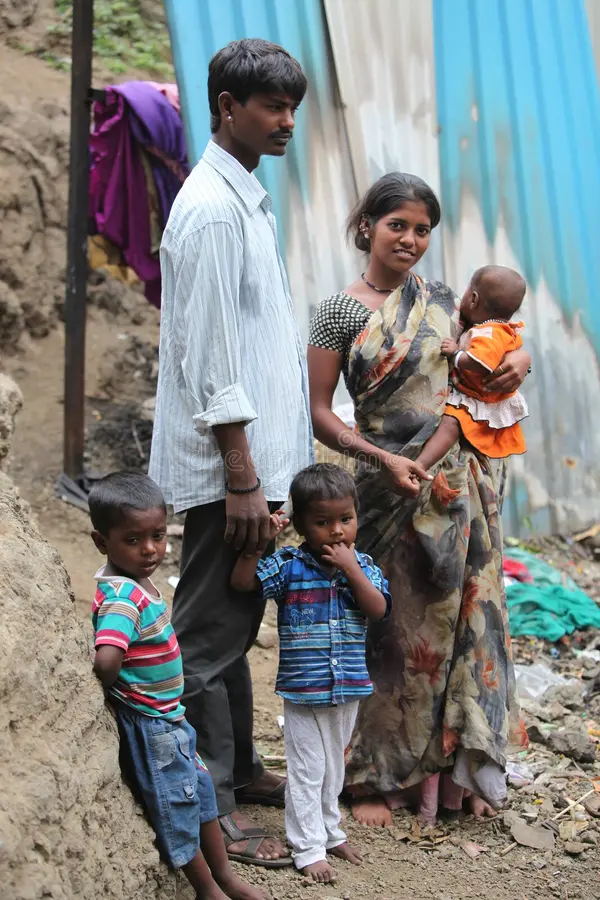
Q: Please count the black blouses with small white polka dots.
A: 1